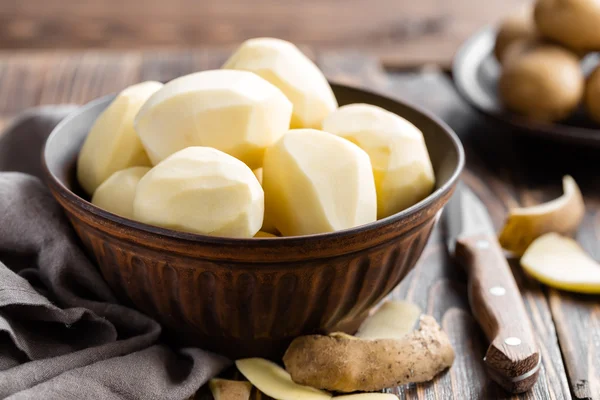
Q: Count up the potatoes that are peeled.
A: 7